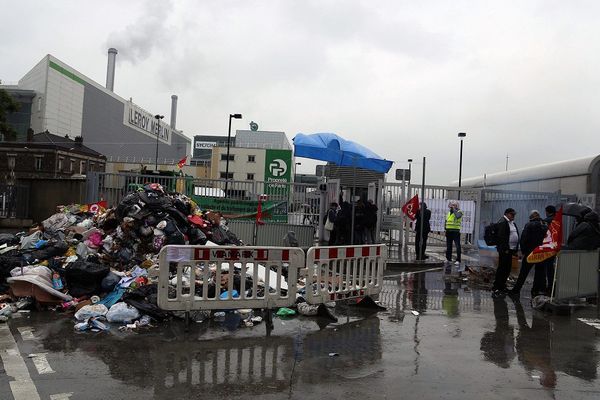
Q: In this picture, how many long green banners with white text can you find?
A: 1